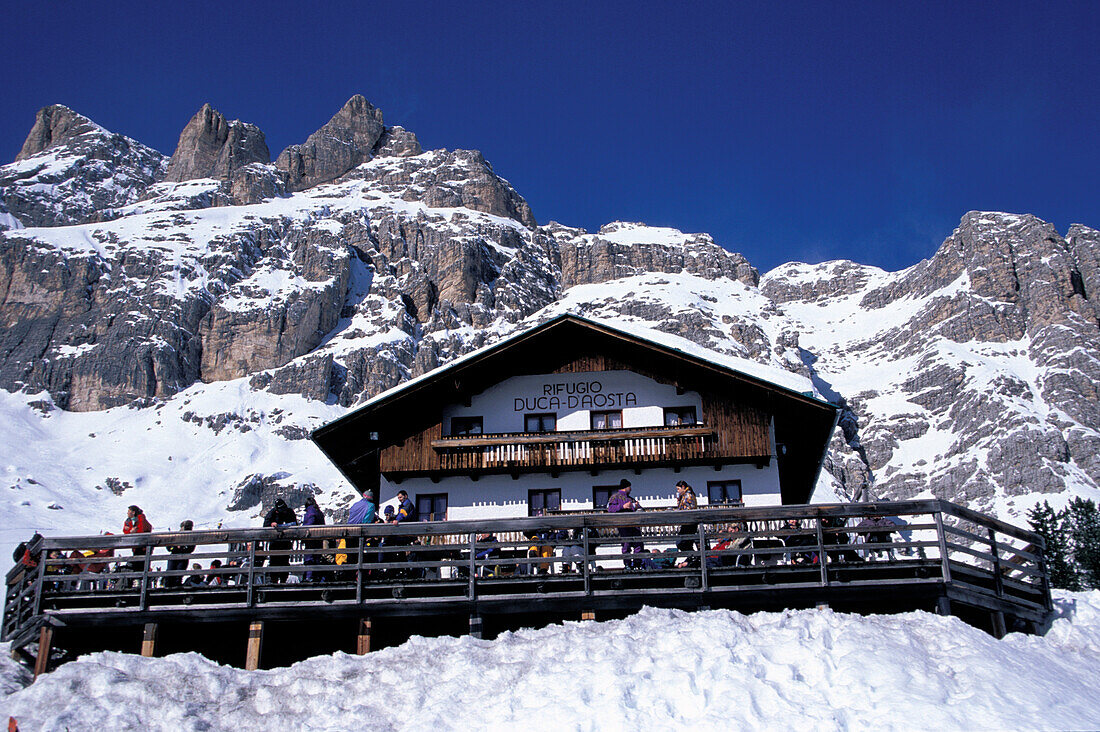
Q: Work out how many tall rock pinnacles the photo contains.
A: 3